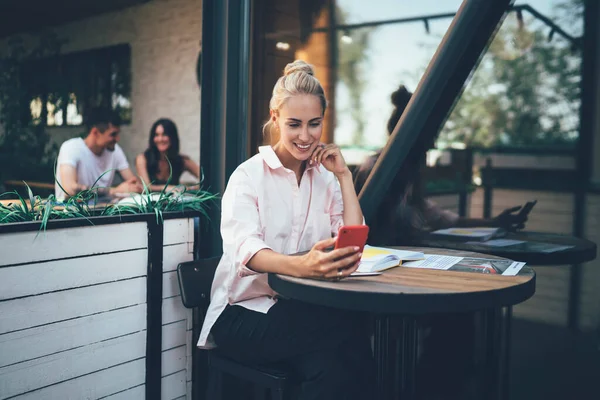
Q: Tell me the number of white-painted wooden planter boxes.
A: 1